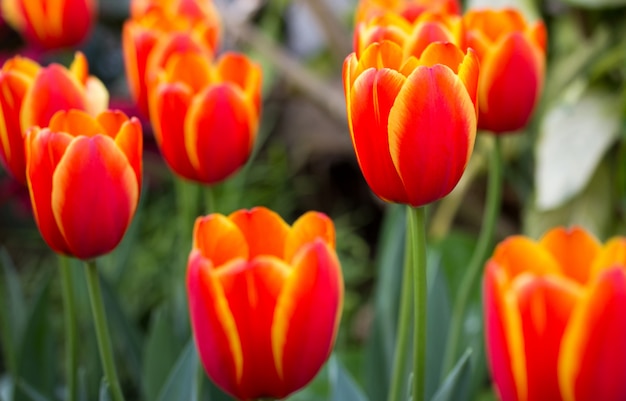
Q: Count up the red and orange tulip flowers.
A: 12